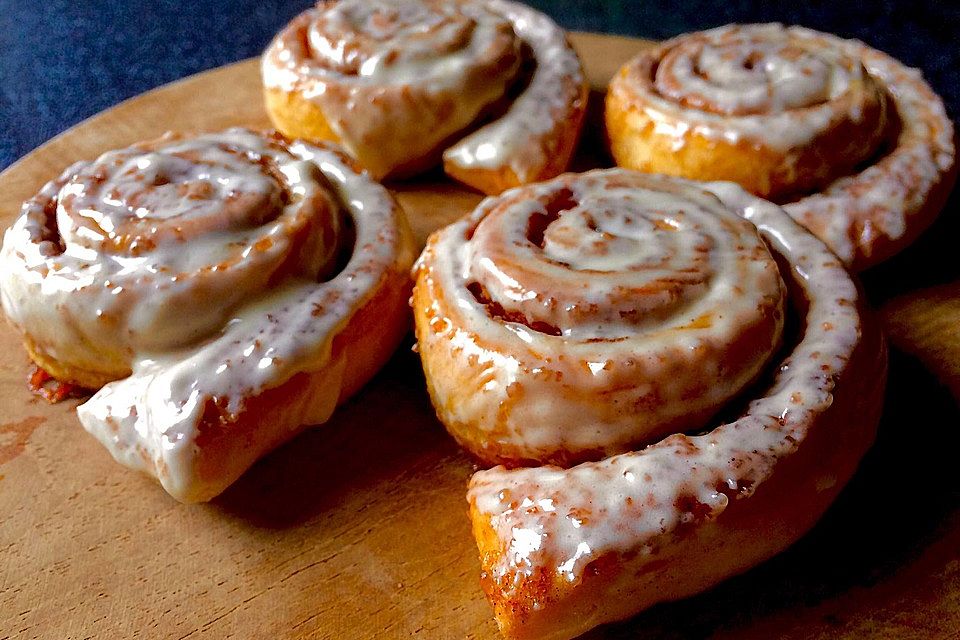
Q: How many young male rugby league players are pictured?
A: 0